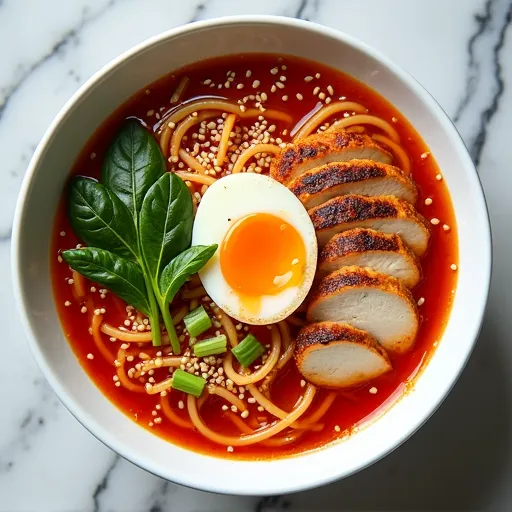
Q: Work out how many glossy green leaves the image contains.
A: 5